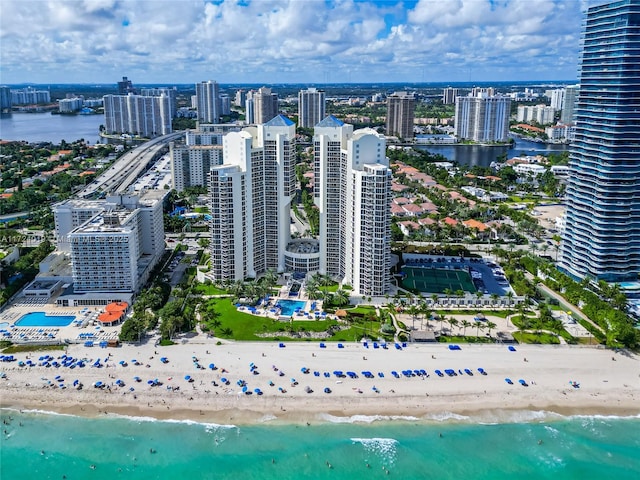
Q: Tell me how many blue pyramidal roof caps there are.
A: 2